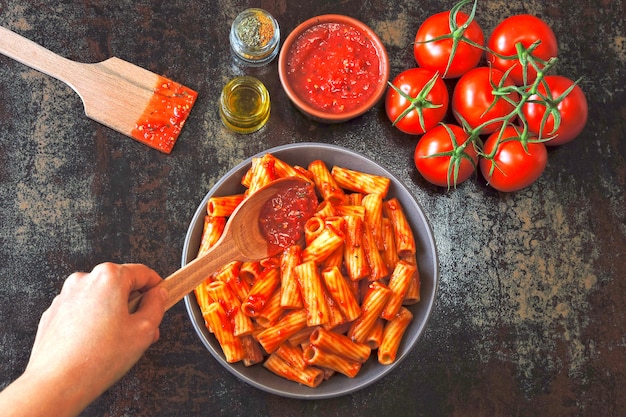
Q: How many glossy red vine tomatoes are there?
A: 7